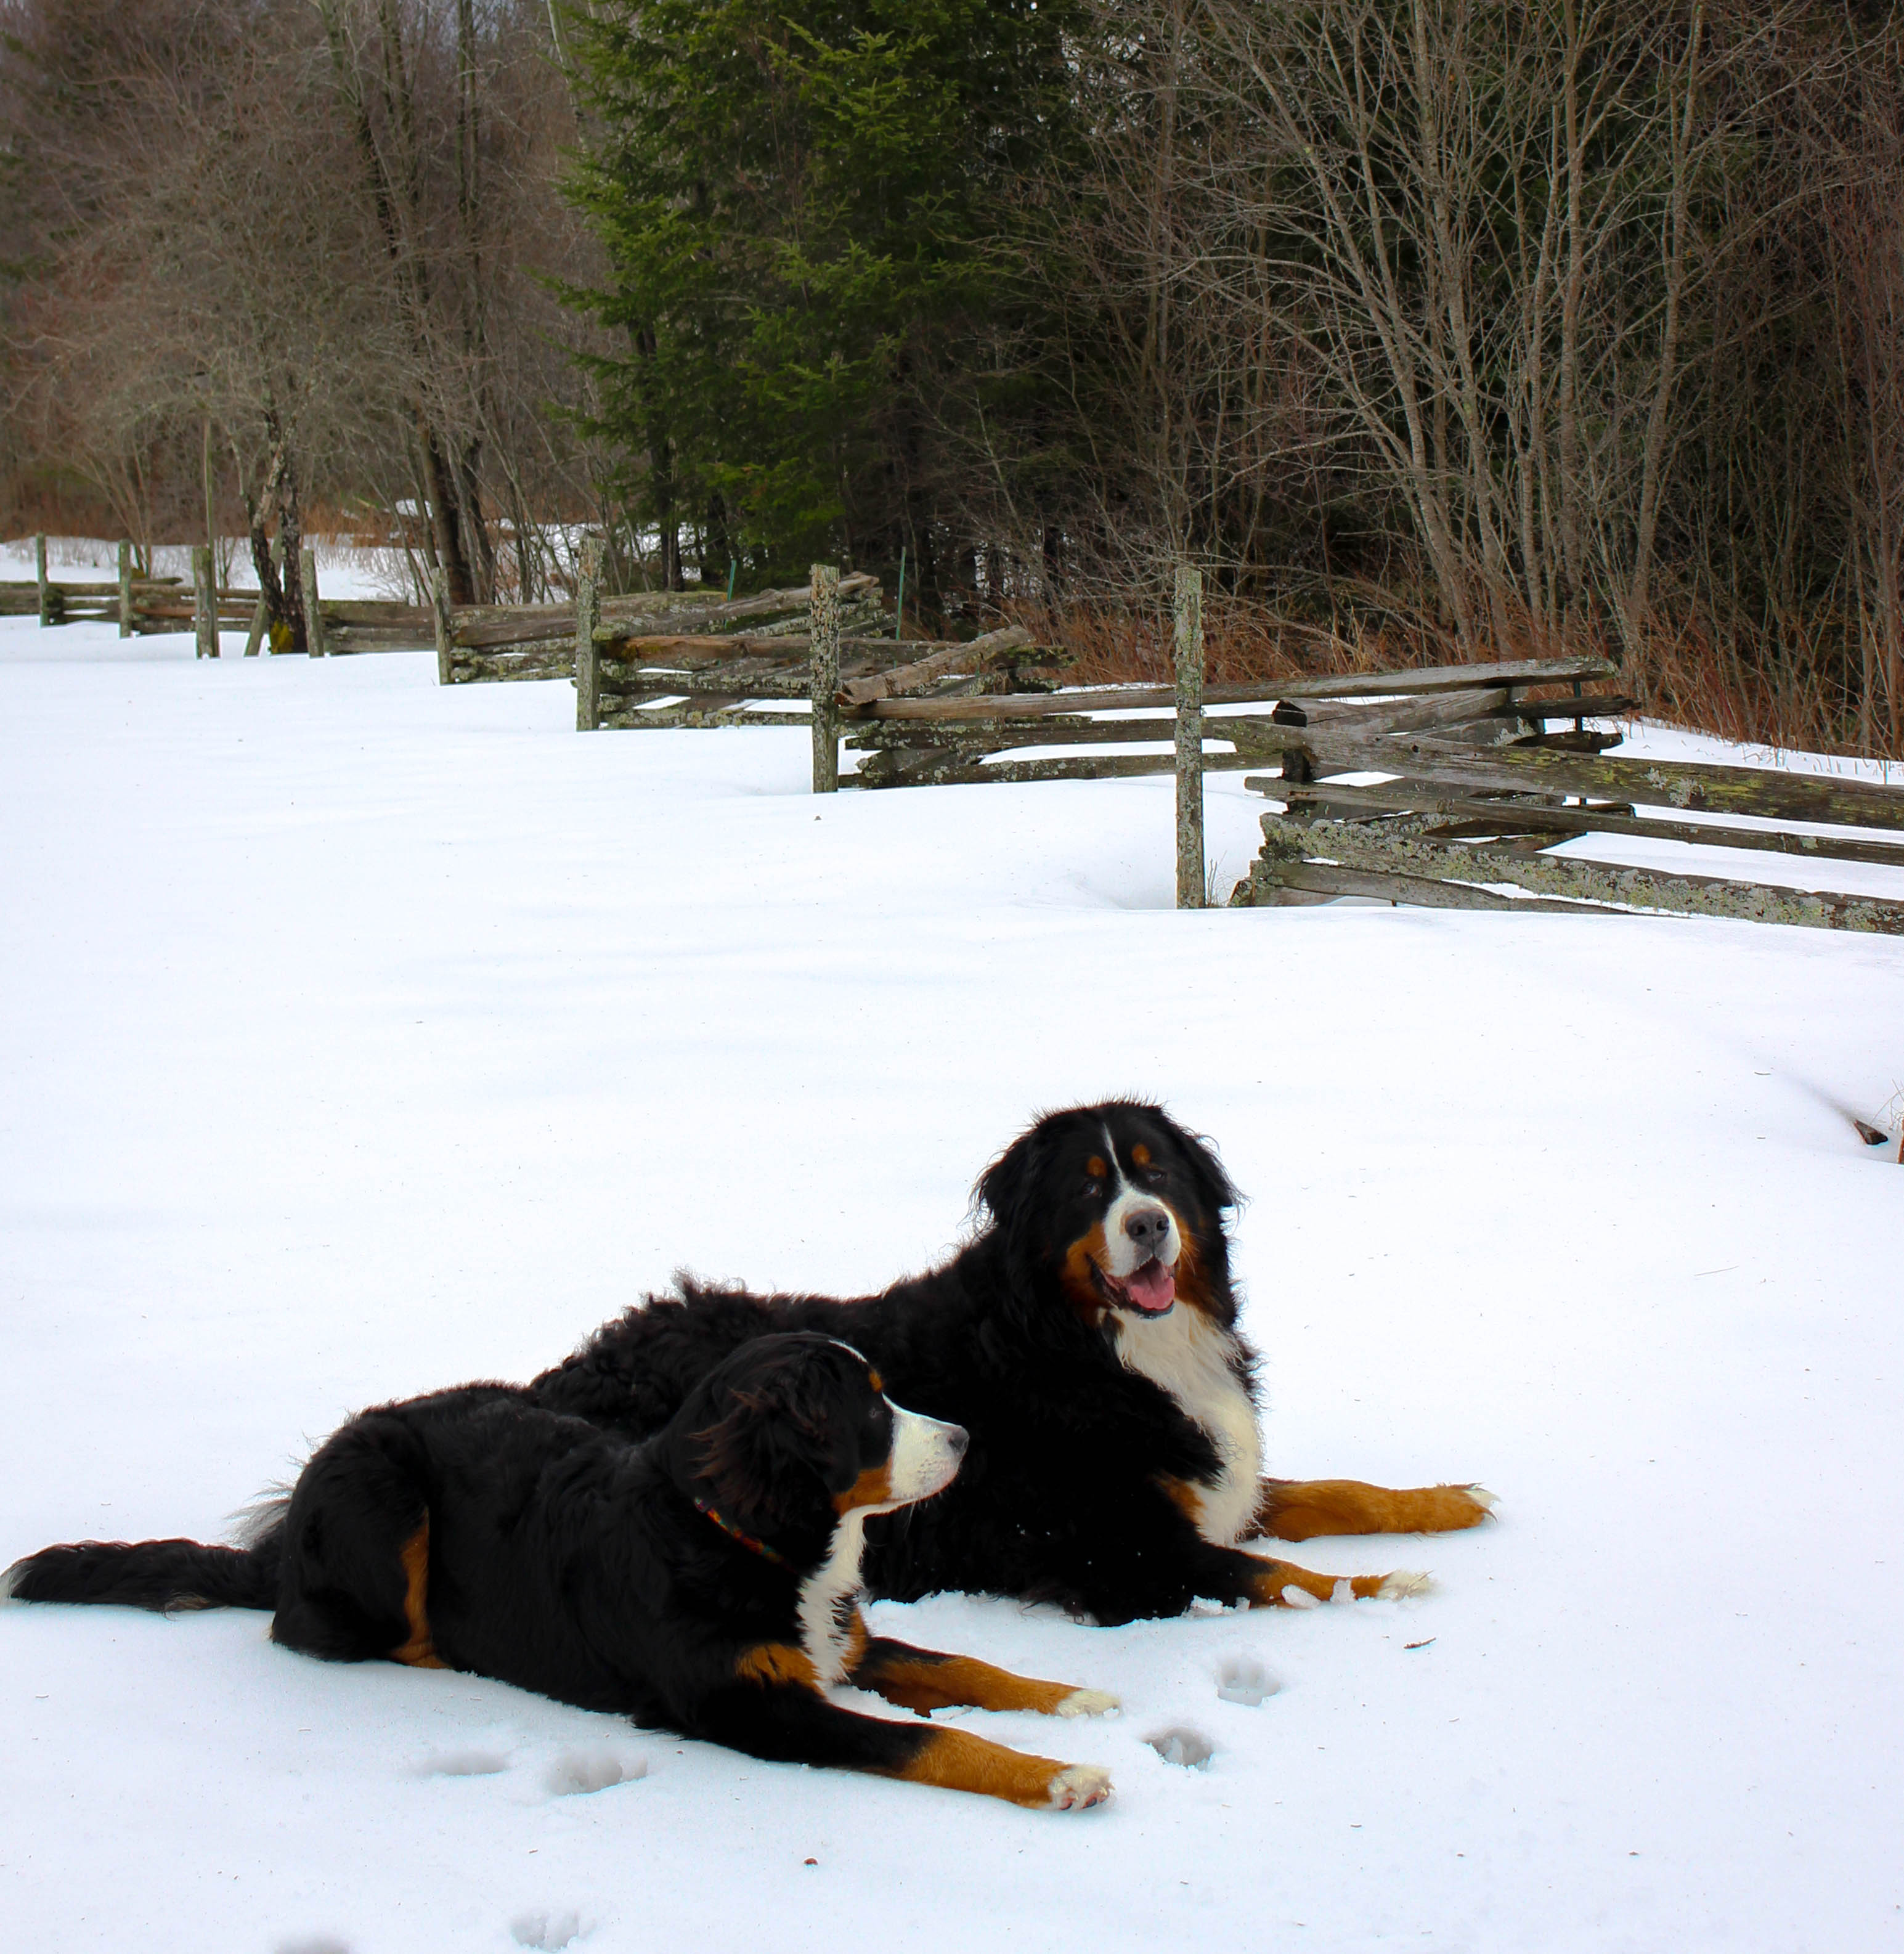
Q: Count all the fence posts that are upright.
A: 8